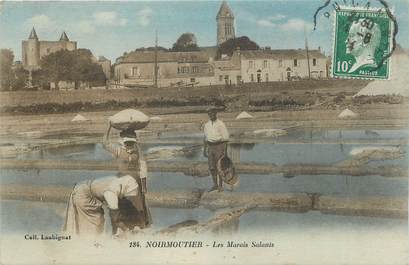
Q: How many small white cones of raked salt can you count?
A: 3